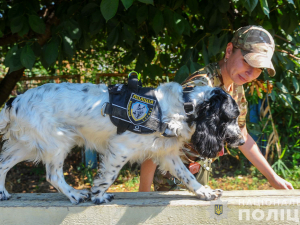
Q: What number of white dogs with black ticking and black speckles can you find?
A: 1